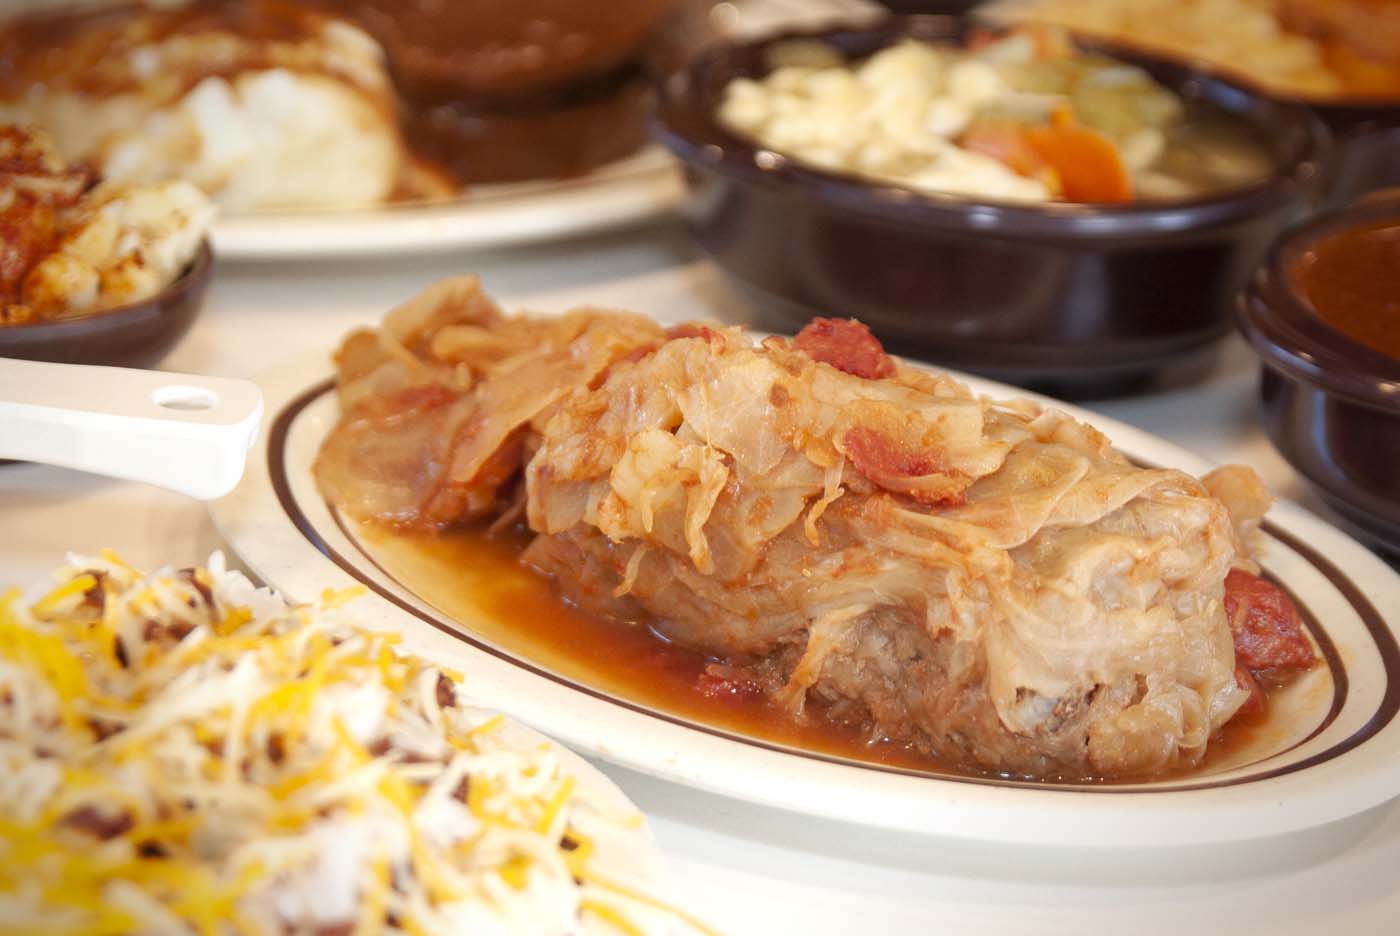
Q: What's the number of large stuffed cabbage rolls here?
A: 1